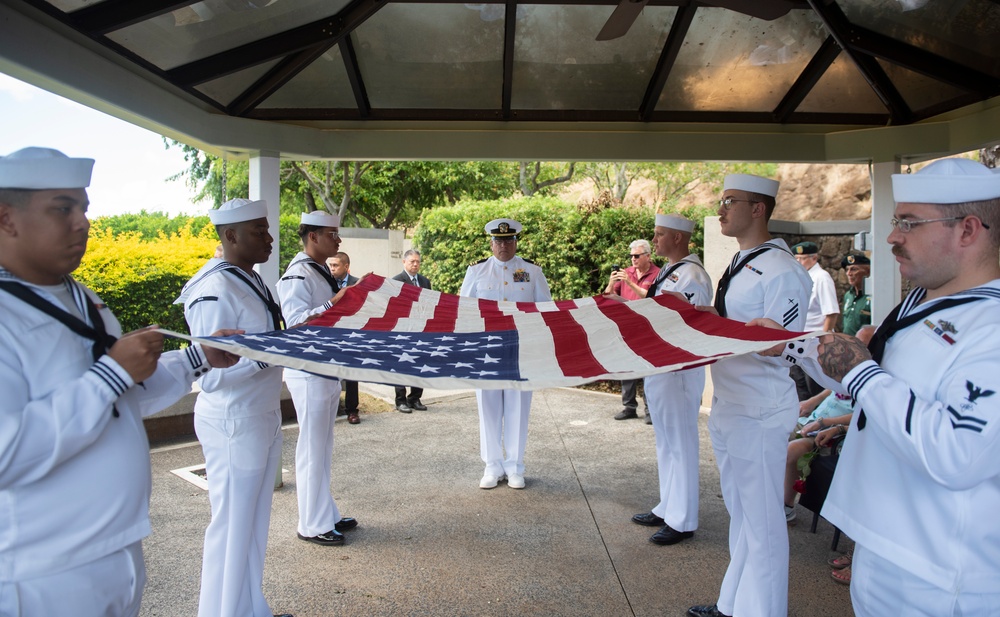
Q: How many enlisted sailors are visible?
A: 6